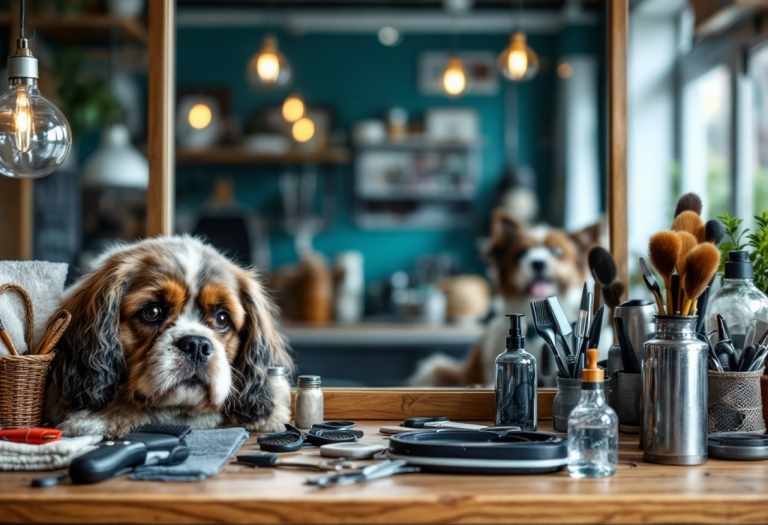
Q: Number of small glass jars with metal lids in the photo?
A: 2